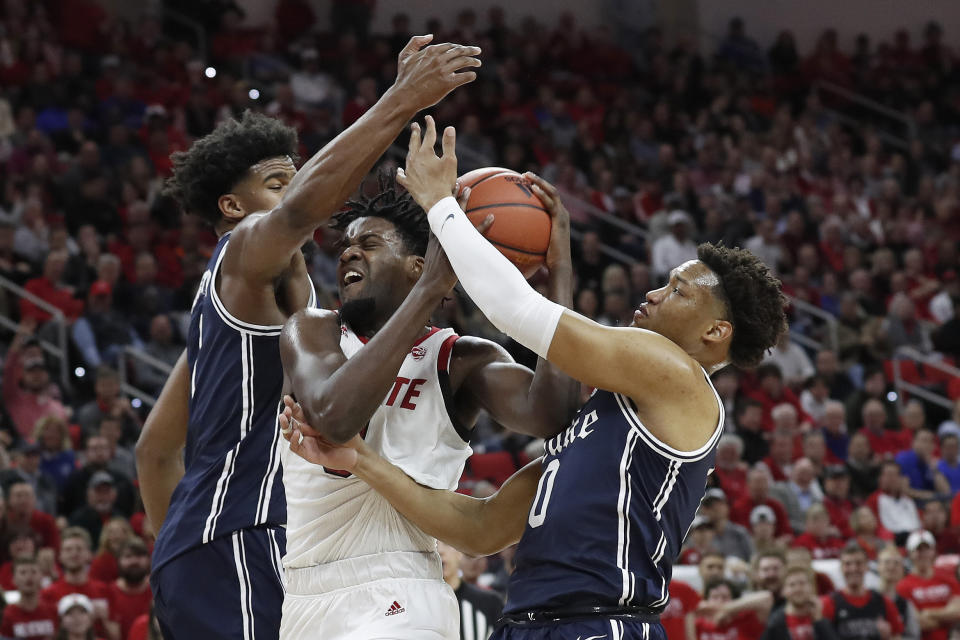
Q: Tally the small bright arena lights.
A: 5